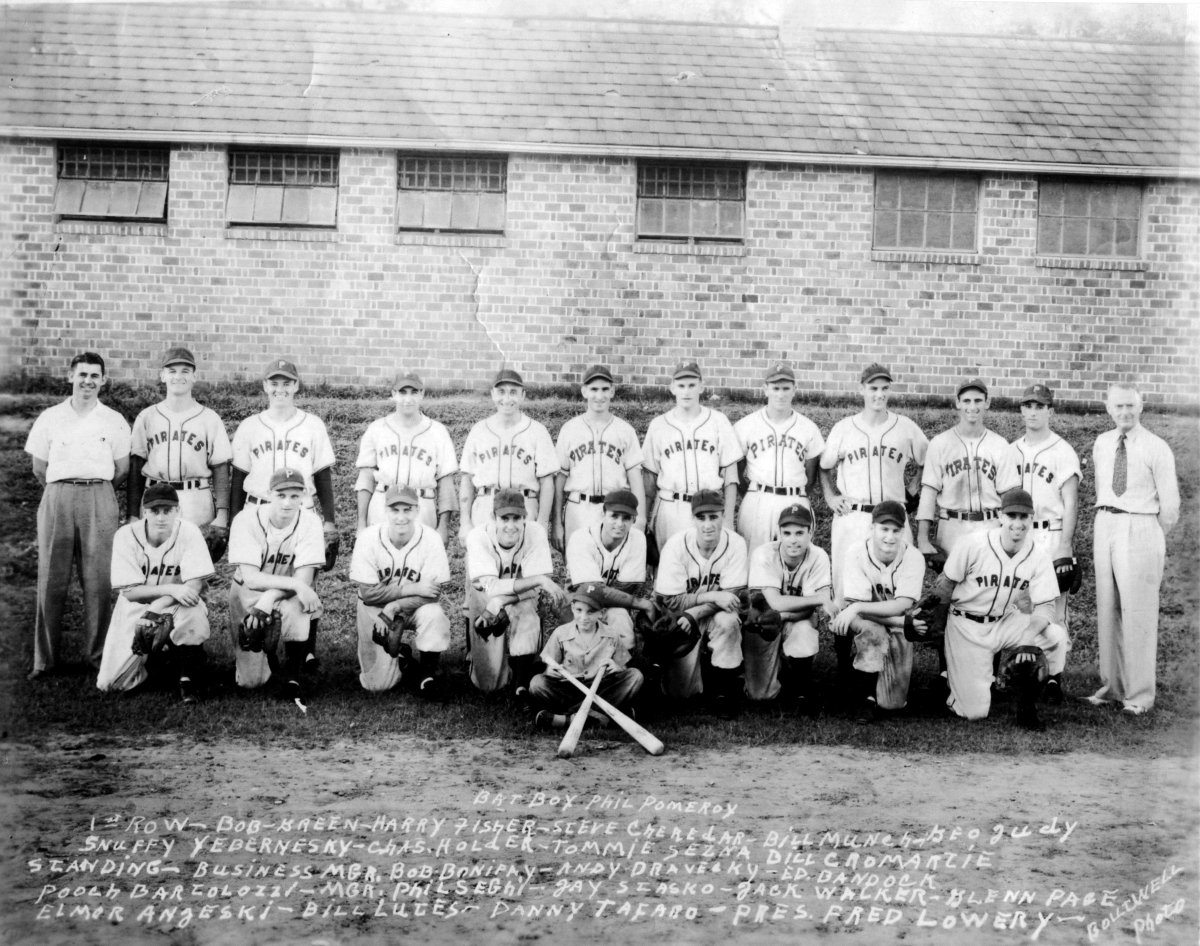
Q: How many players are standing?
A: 10